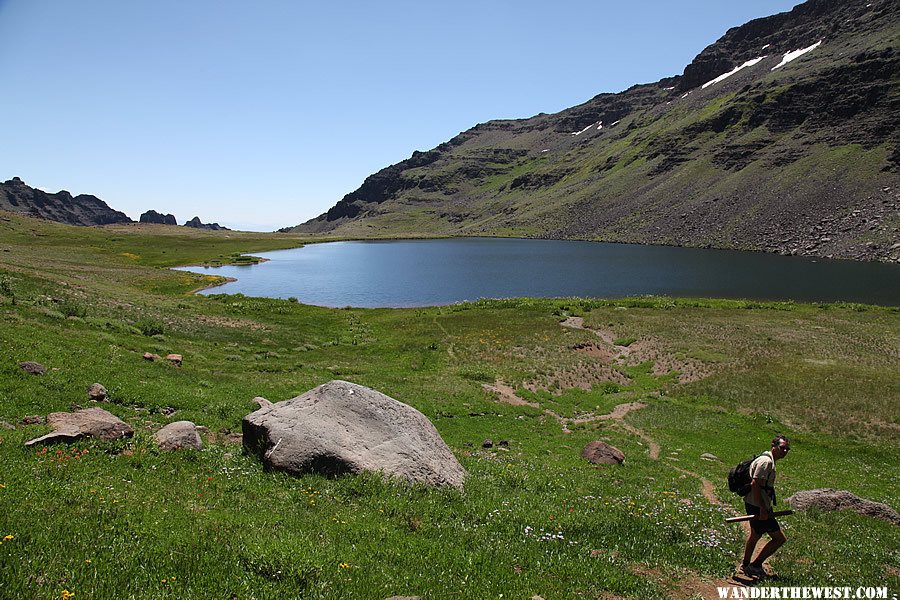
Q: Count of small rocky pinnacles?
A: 2